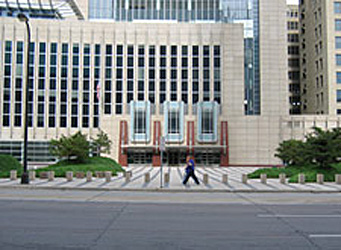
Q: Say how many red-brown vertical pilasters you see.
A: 4